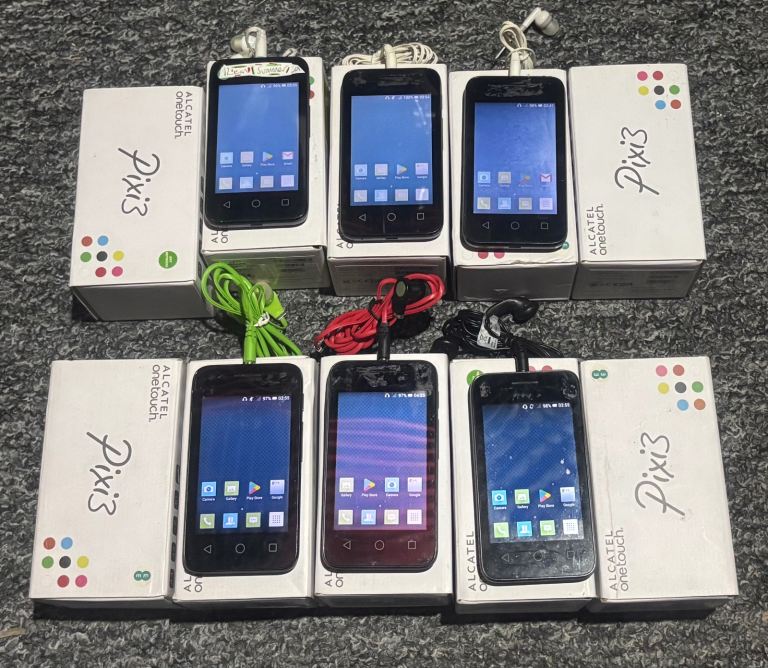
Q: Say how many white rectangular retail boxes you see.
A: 10